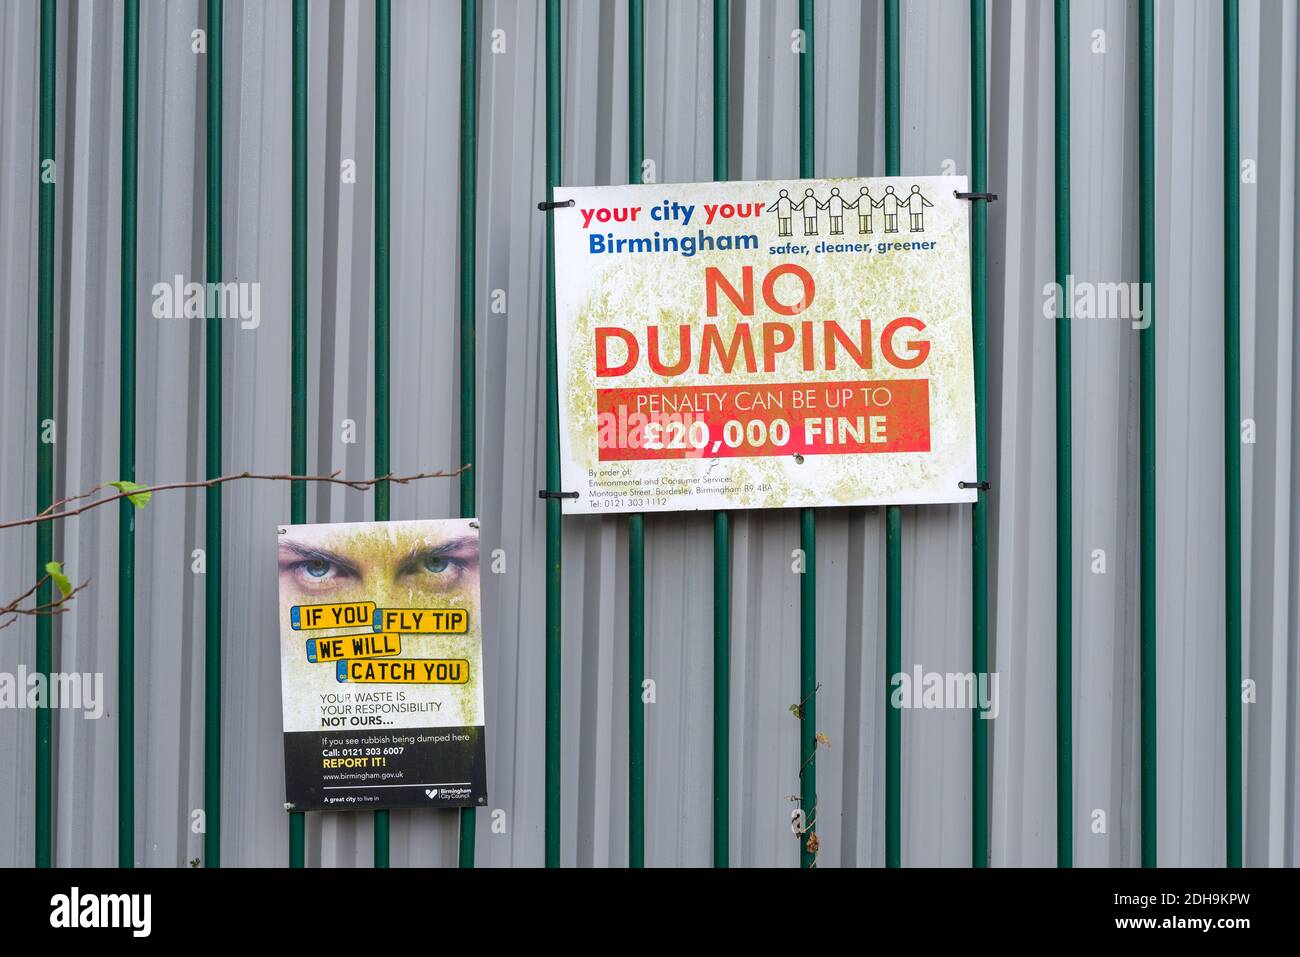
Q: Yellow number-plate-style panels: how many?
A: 4